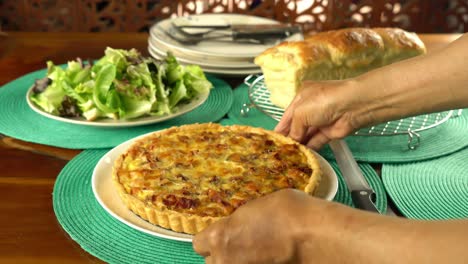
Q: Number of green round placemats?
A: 4